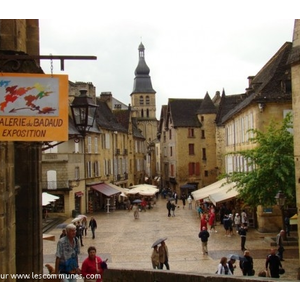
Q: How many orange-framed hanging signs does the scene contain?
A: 1